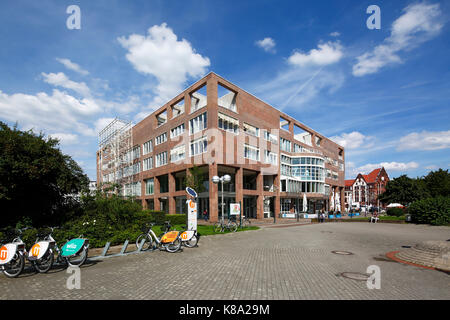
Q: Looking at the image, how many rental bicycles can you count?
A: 5